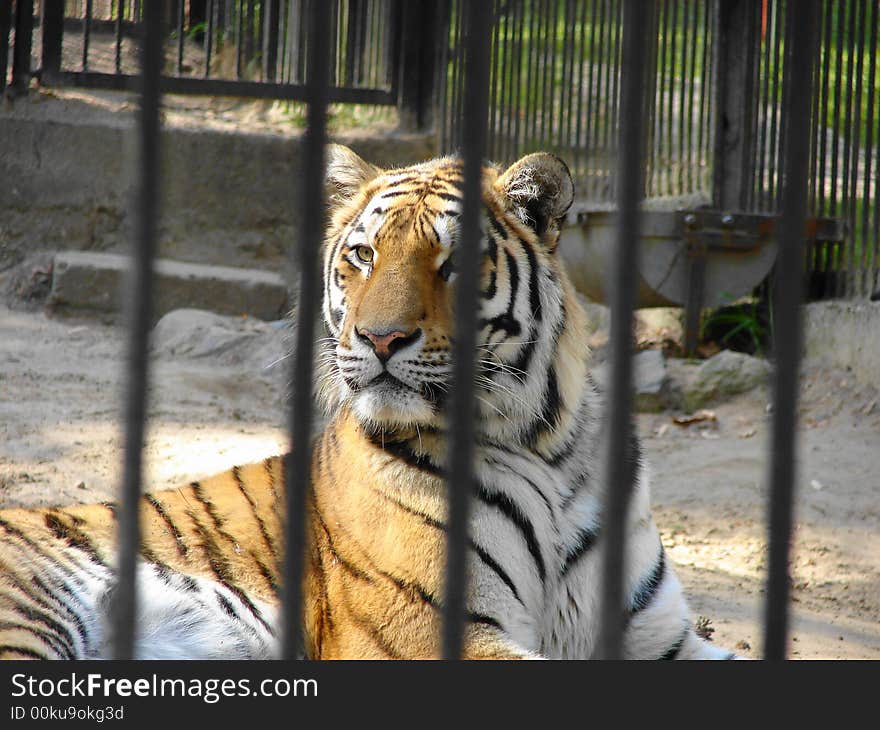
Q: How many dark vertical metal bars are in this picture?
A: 5